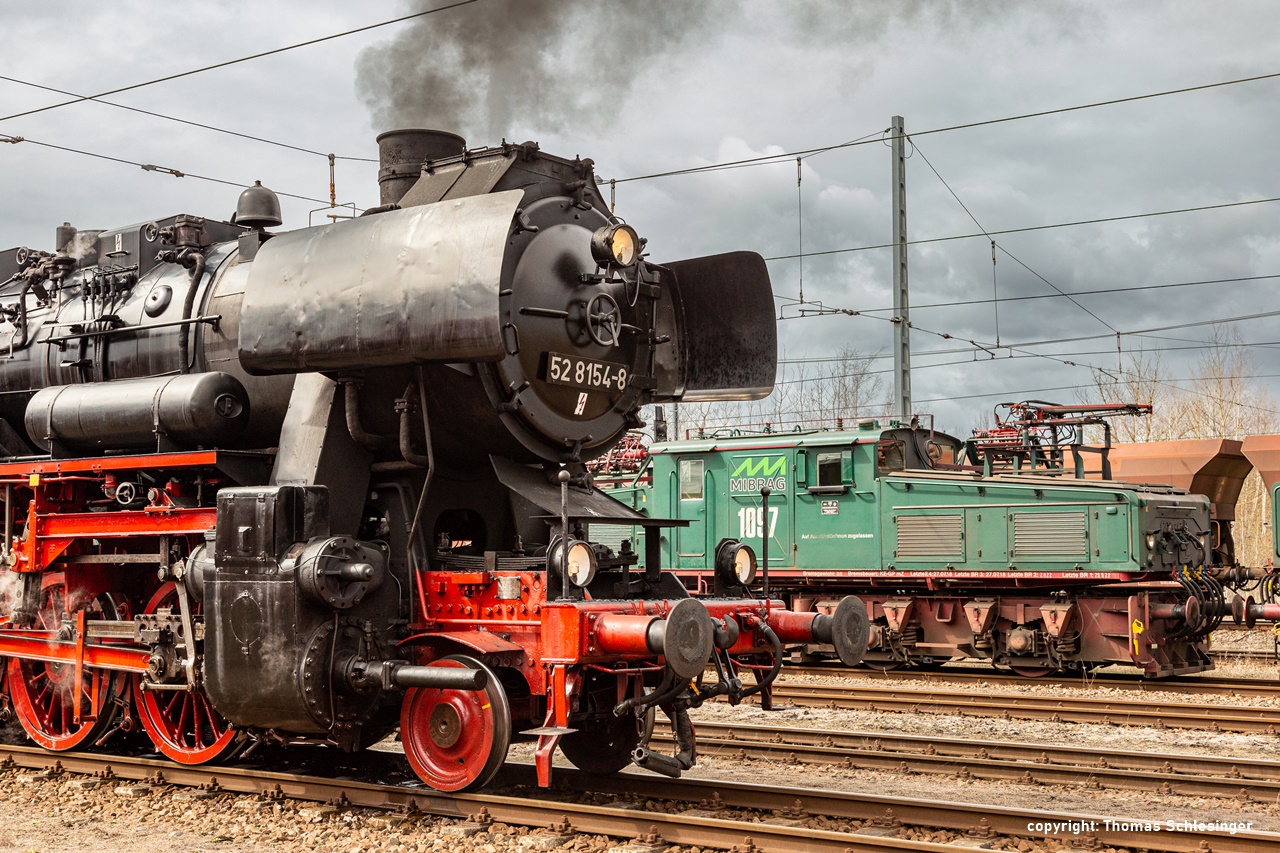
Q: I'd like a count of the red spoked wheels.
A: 2